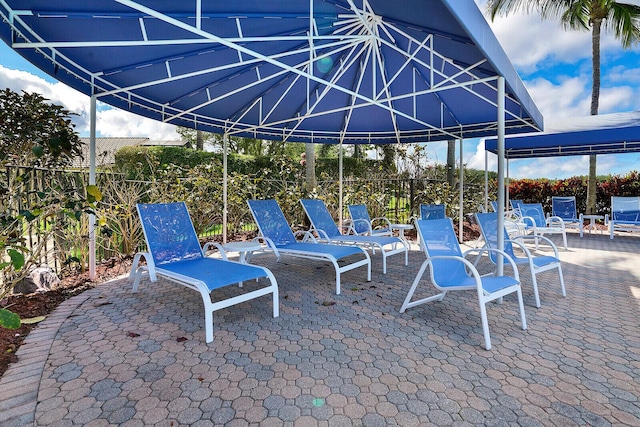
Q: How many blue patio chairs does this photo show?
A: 12